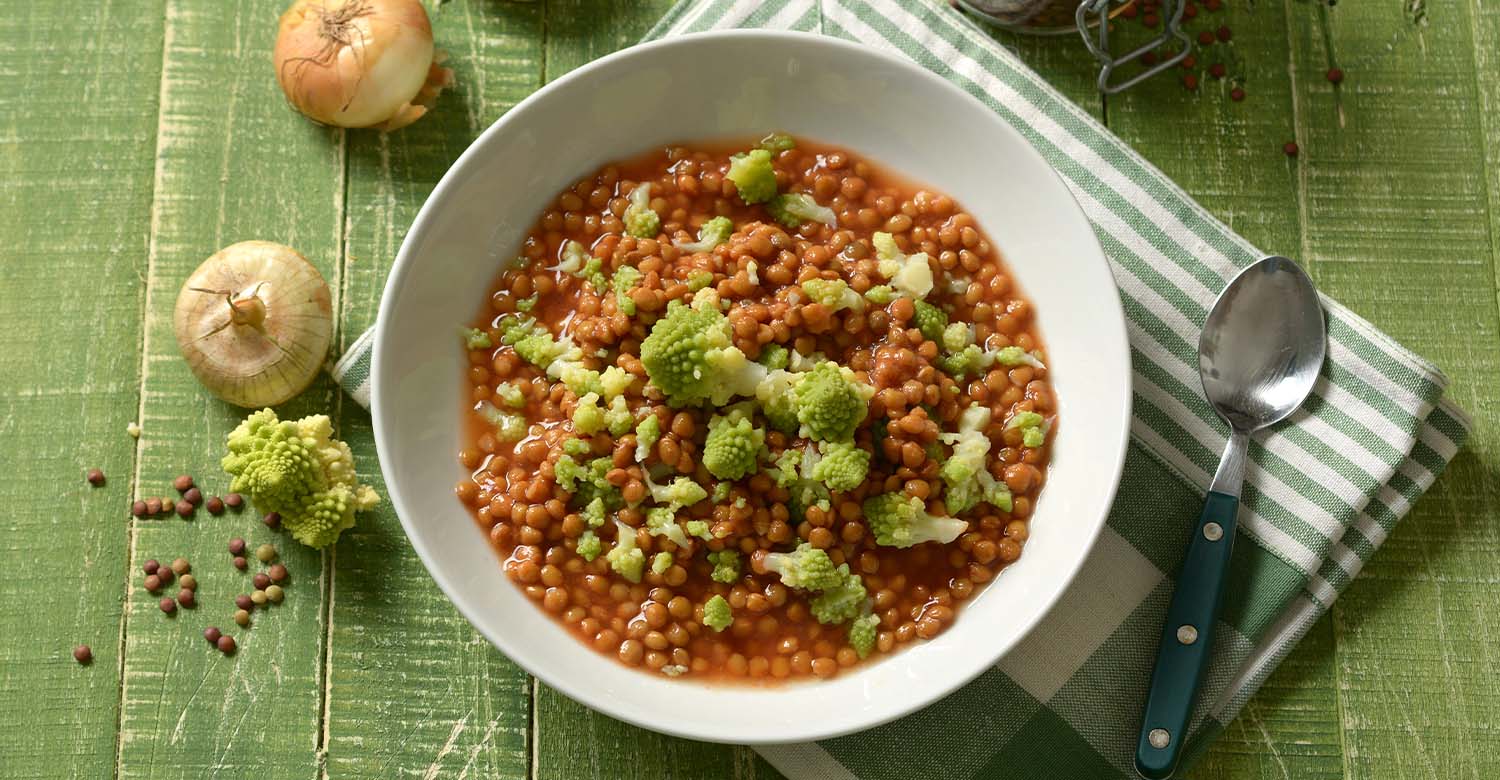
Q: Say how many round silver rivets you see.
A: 3